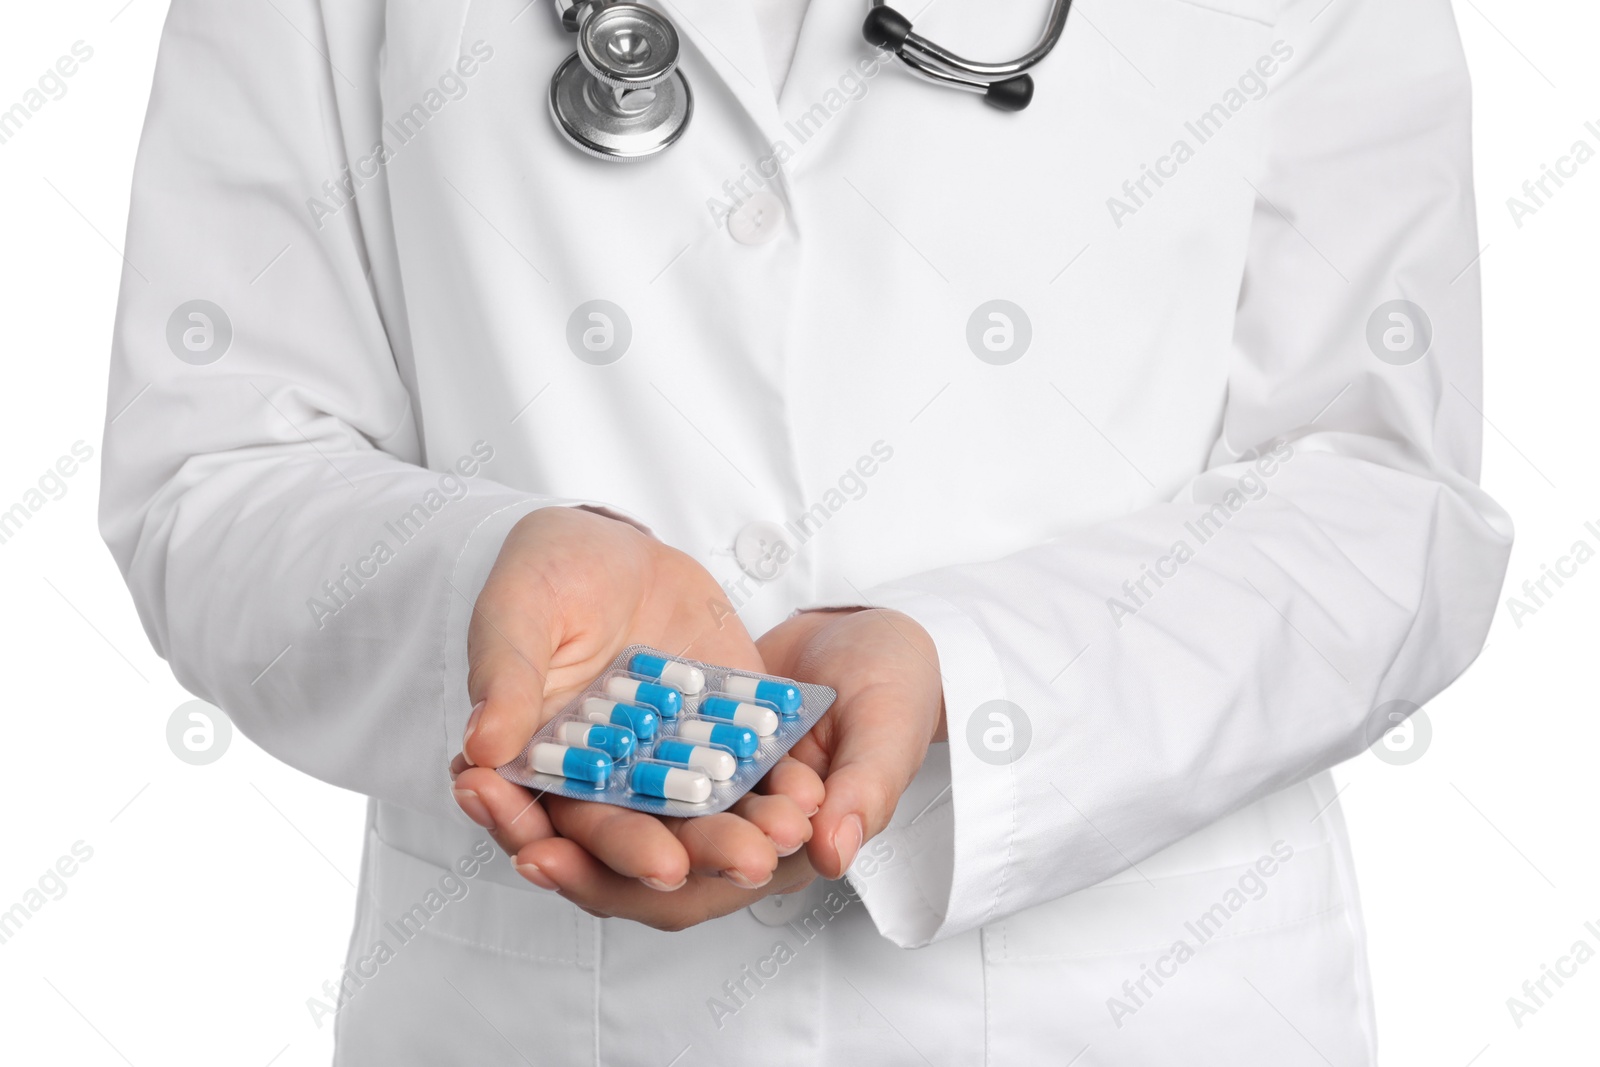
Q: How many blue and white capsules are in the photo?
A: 10